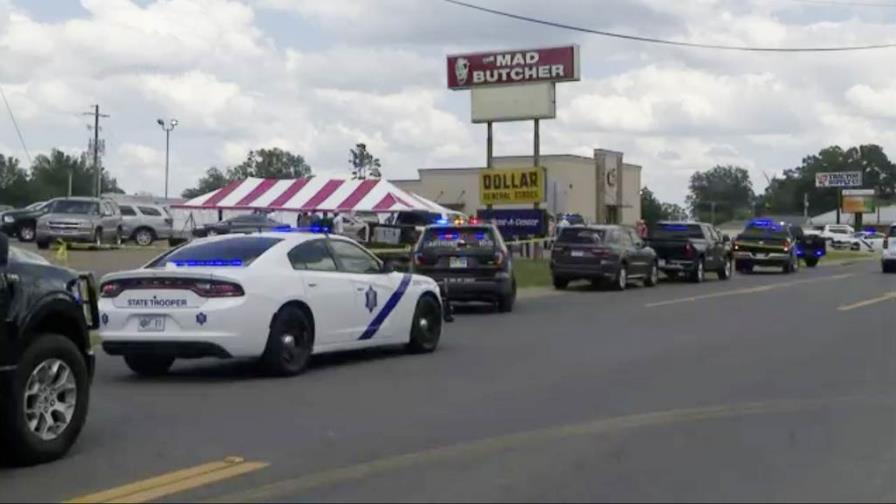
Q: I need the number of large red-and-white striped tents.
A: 1